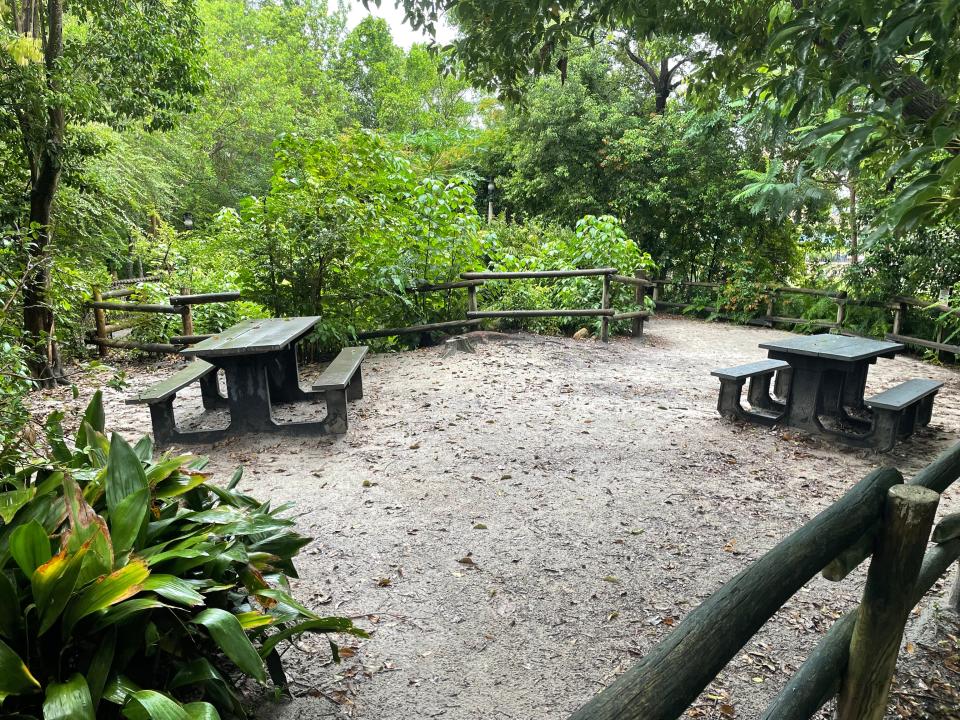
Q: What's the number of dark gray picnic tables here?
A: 2